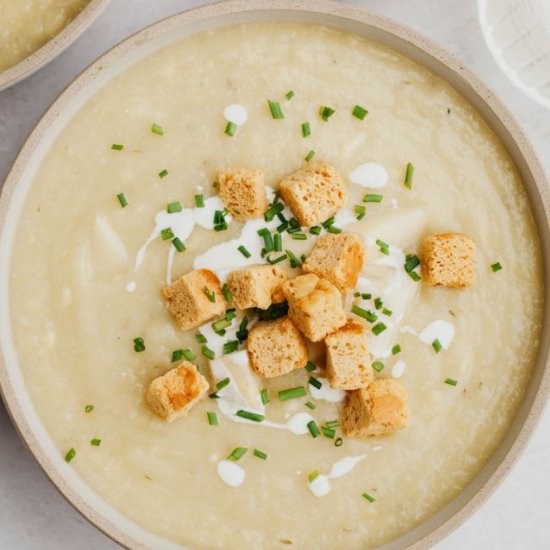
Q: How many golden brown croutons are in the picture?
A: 11